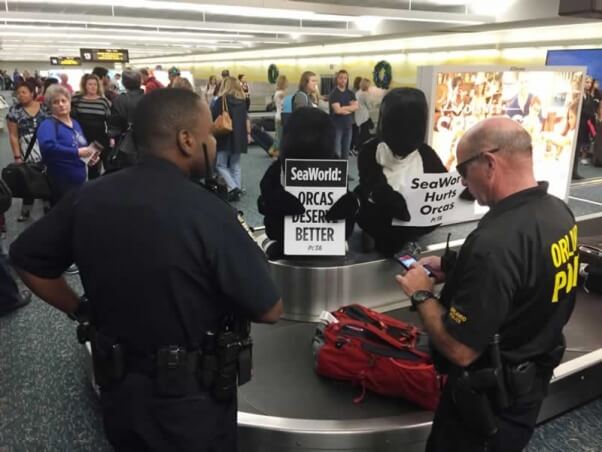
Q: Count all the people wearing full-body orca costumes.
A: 2